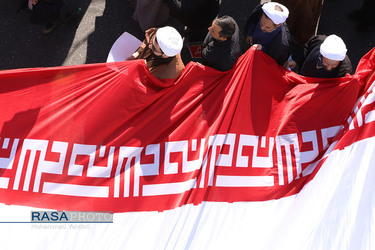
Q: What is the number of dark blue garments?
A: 1